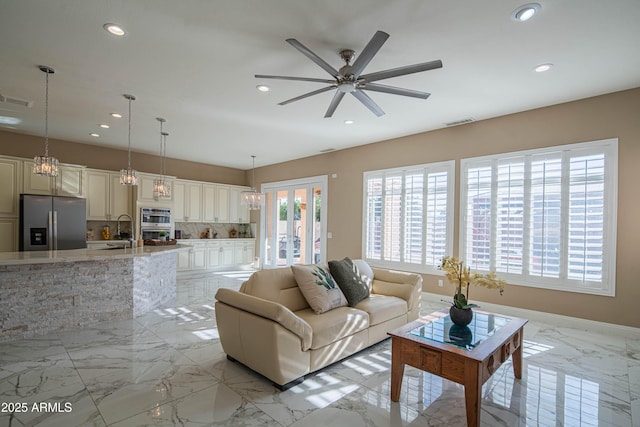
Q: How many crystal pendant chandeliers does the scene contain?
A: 5